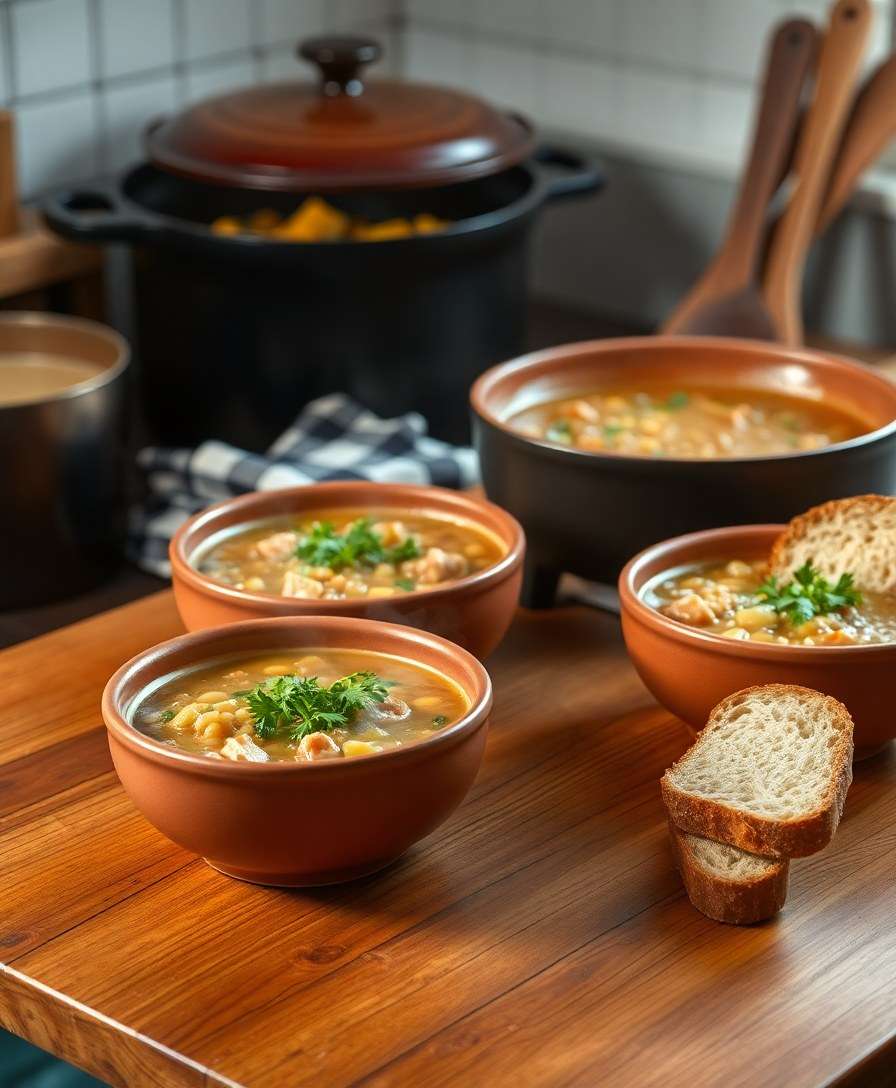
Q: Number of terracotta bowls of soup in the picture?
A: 3